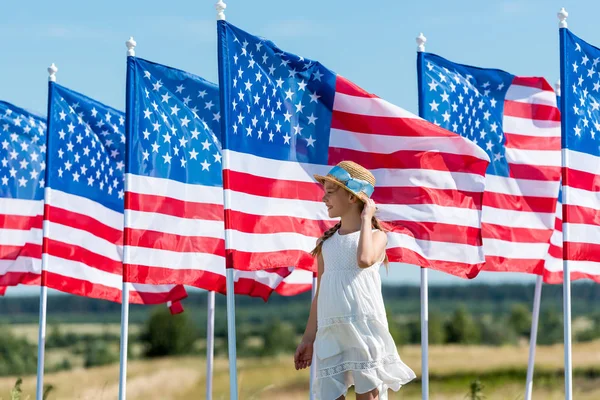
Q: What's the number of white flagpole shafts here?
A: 8